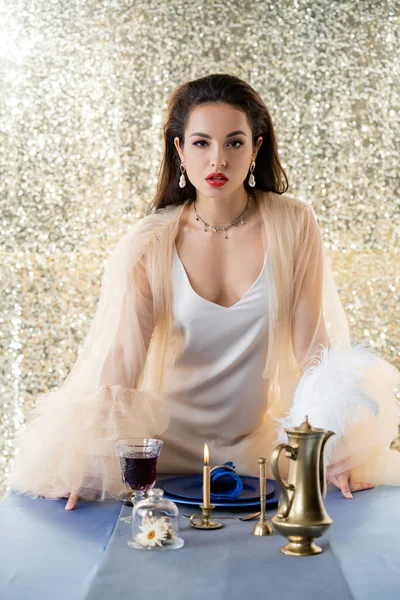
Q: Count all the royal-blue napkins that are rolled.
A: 1